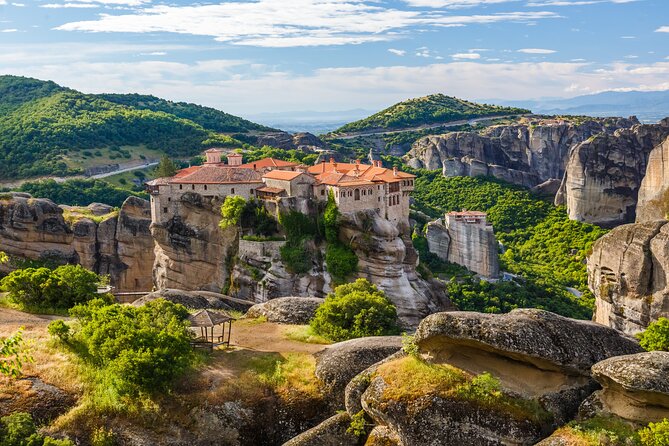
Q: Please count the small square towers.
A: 2